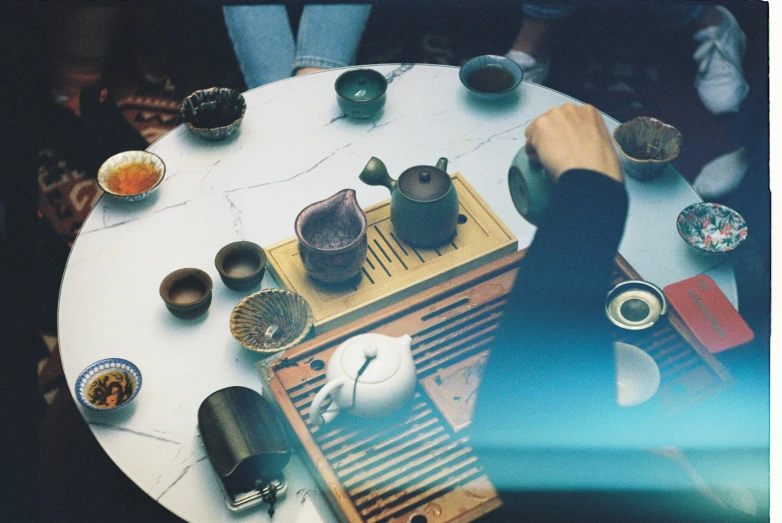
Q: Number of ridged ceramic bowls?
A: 3